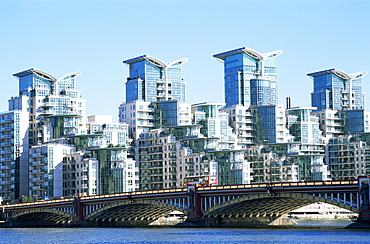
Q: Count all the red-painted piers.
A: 3